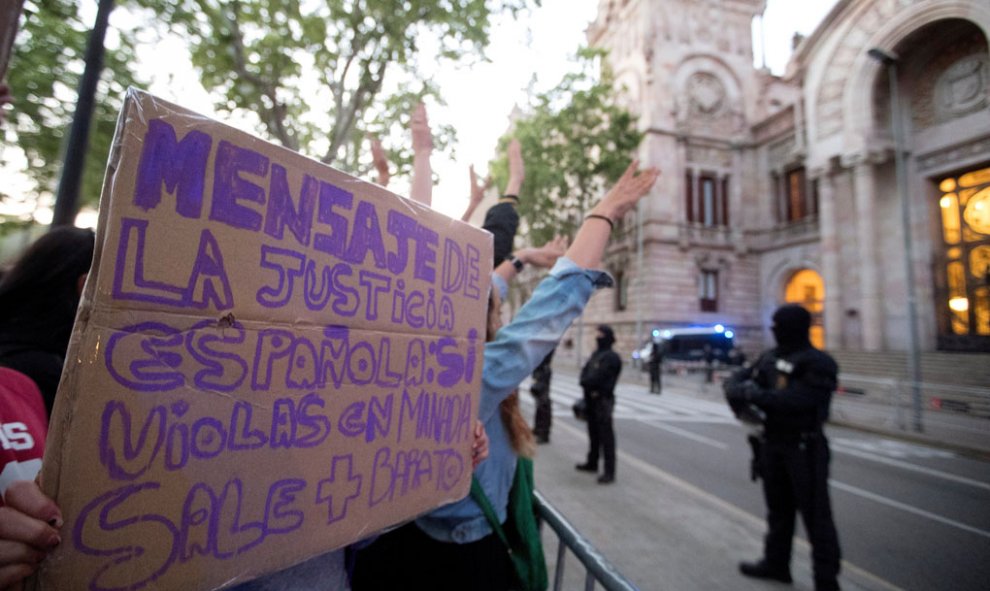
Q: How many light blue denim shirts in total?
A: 1